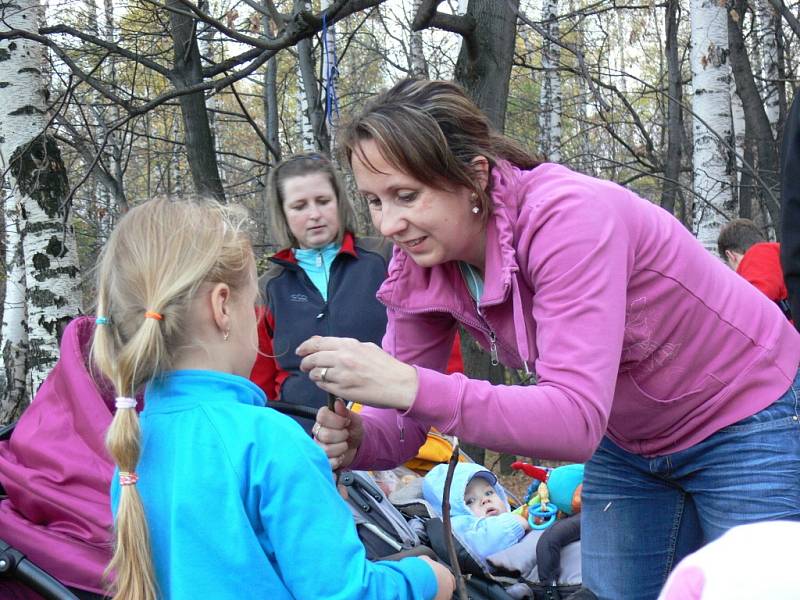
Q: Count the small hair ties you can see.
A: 4